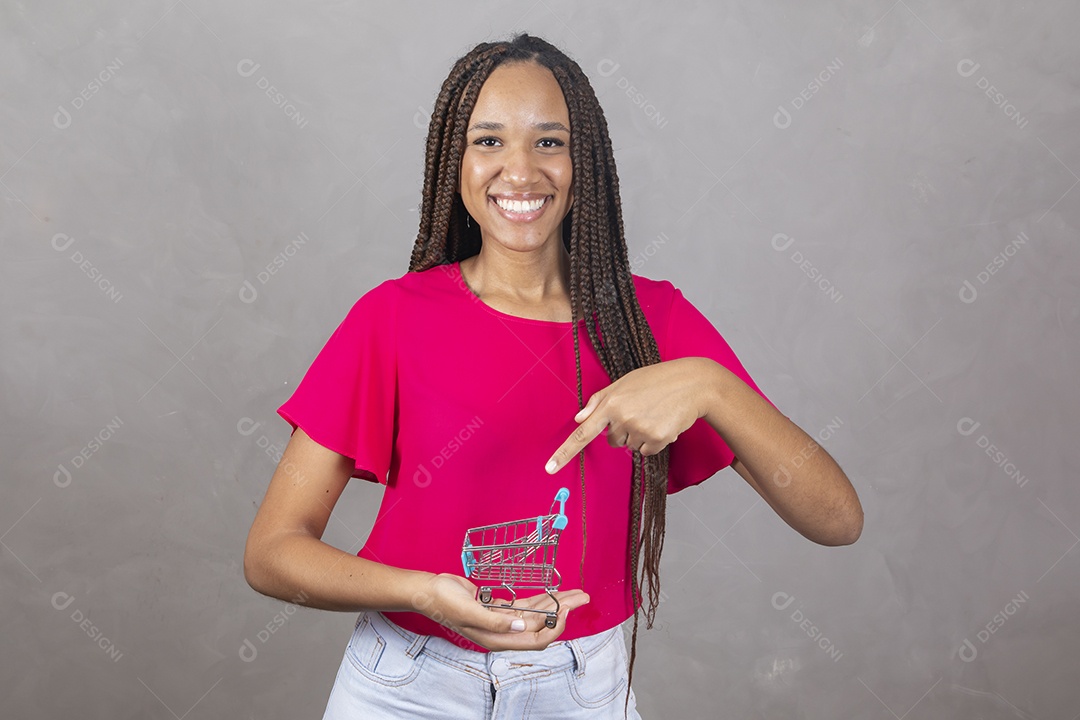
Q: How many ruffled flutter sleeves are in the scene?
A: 2